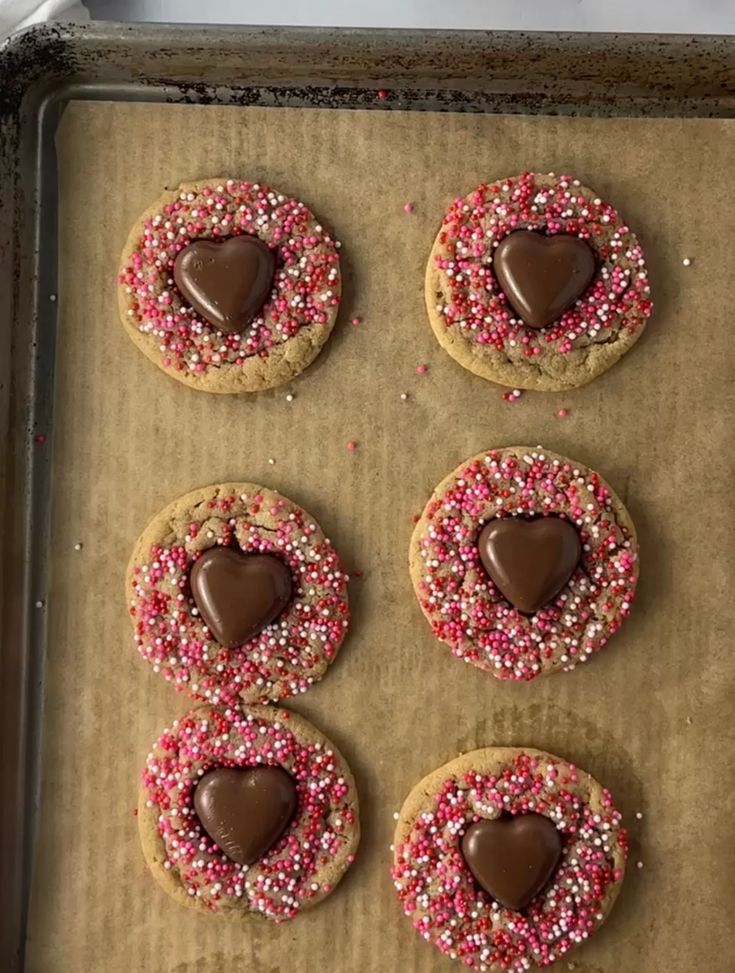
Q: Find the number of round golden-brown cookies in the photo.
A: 6